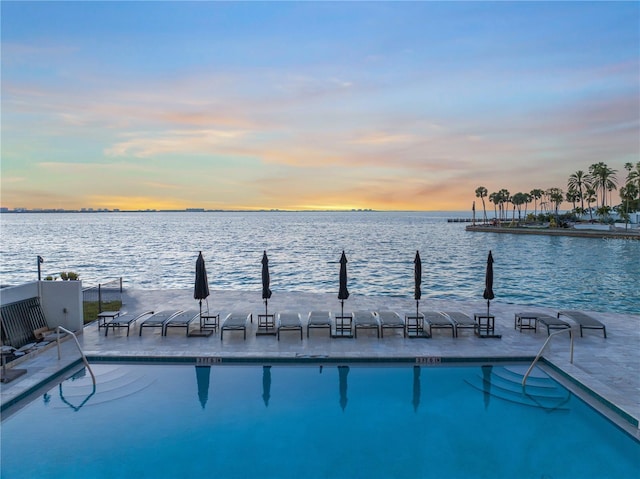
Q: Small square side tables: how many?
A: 7